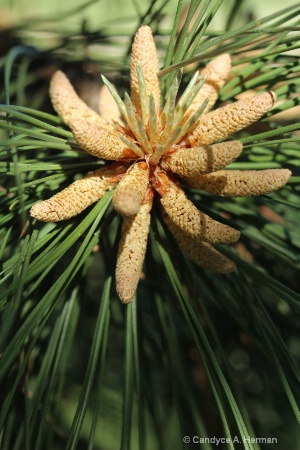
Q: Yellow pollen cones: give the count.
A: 13